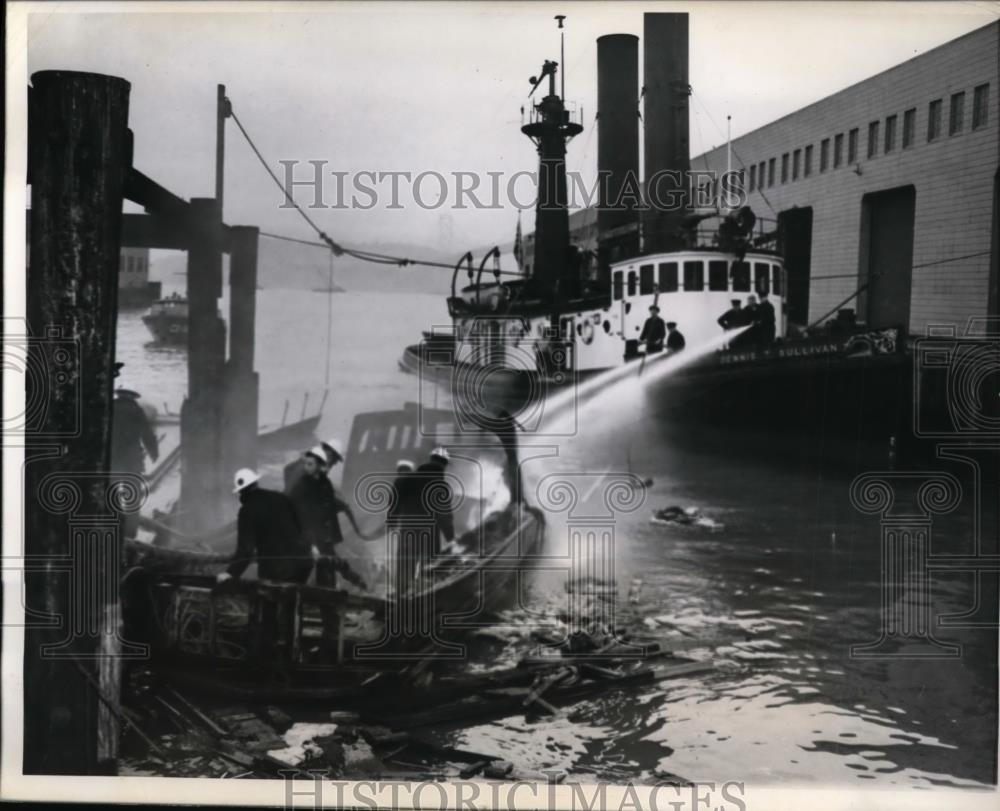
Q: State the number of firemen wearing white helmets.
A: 5